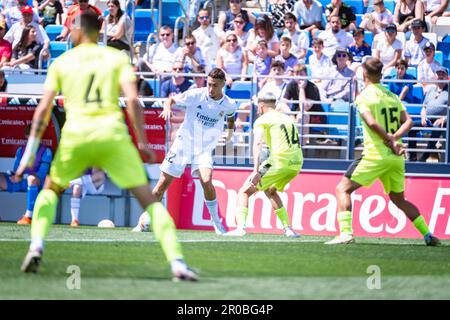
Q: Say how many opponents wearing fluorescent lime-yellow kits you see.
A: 3